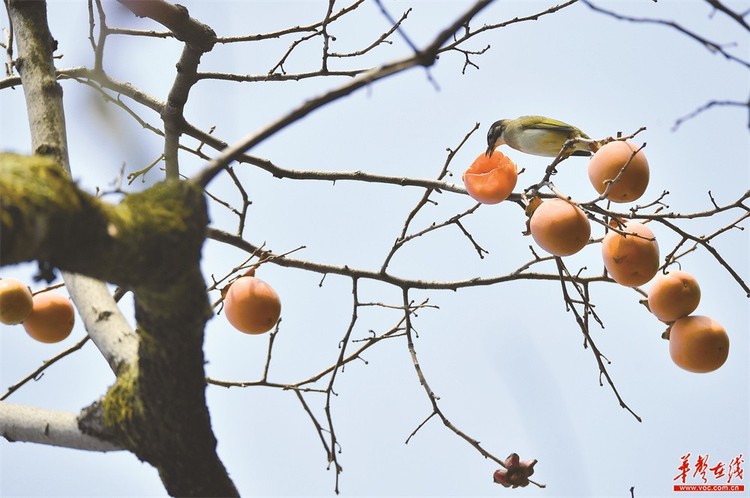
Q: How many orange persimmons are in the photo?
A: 9